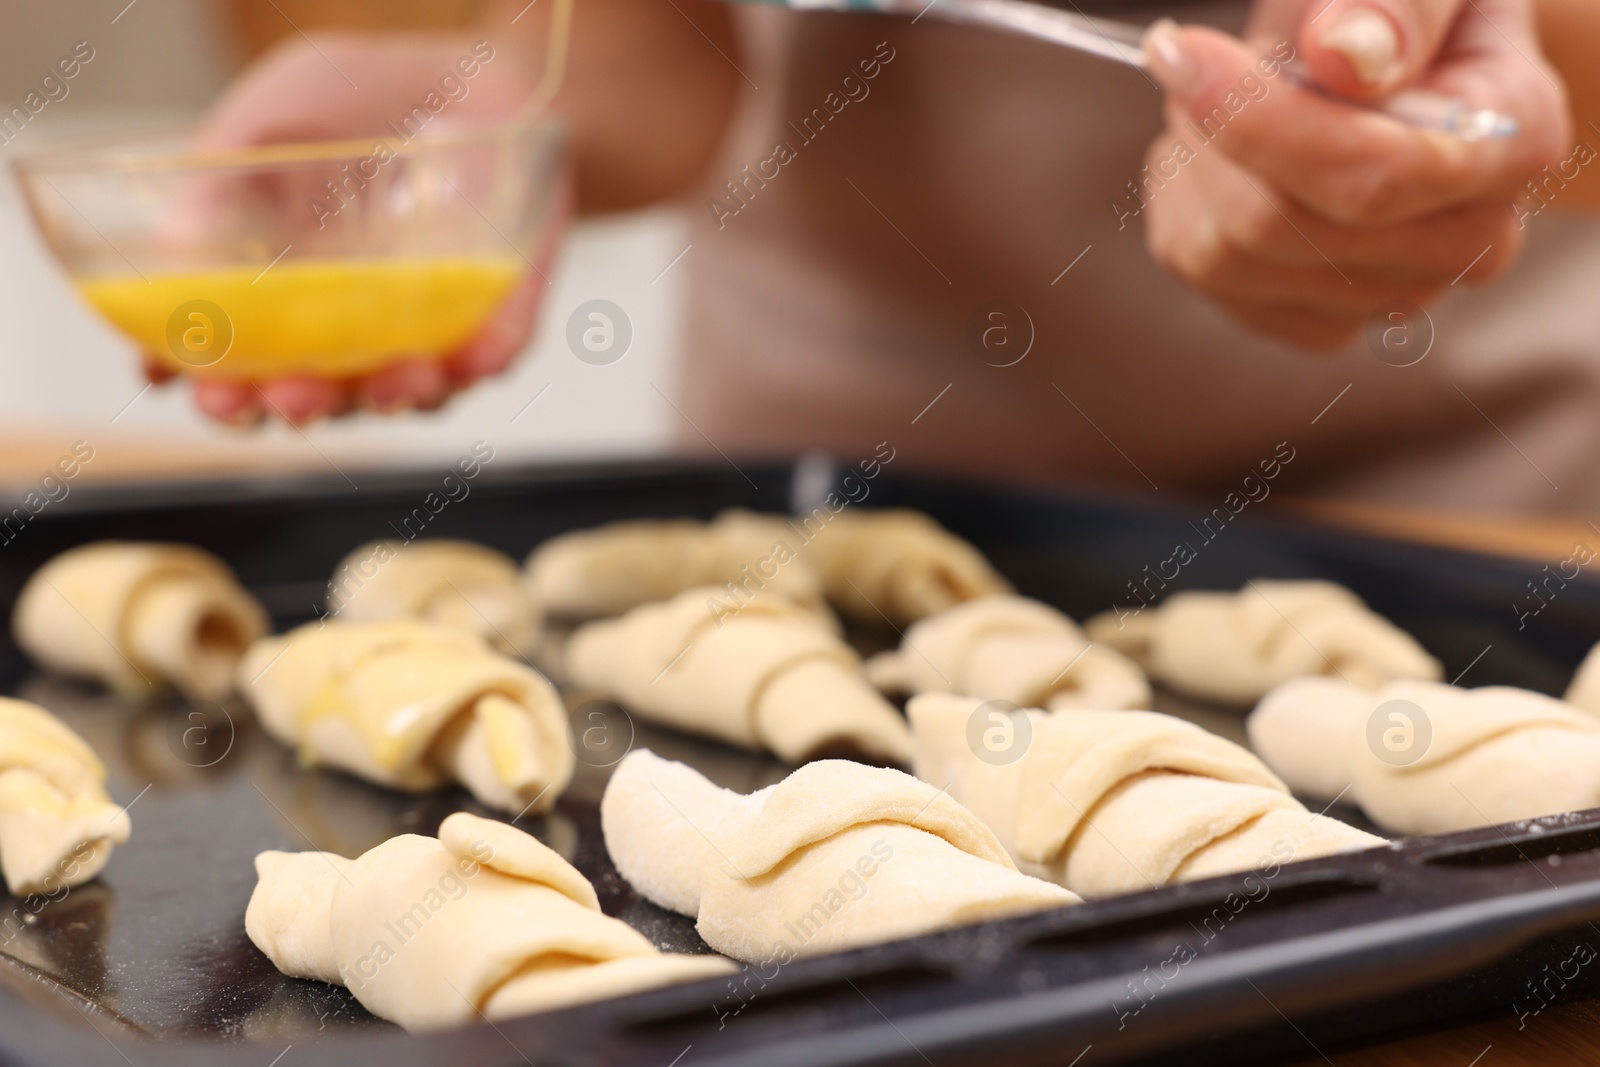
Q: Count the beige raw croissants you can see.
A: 14